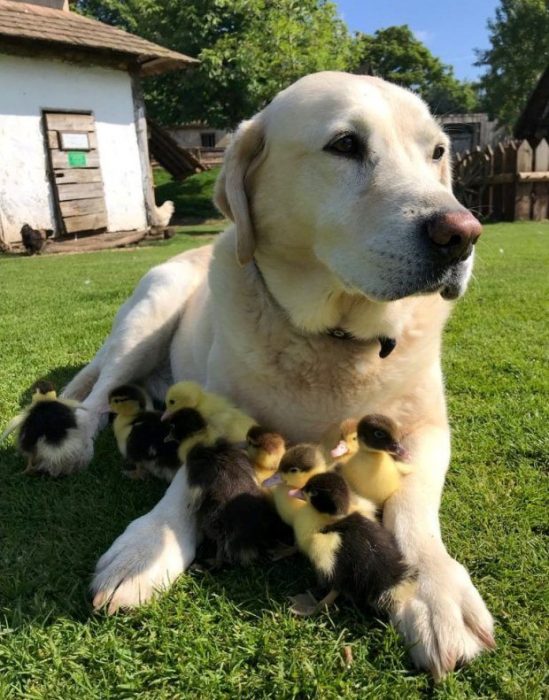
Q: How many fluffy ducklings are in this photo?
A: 9